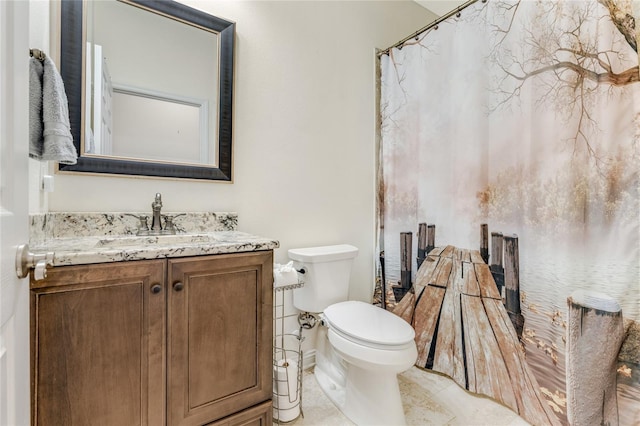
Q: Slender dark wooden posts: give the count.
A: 6